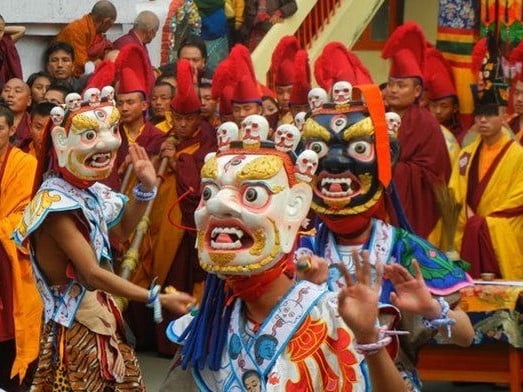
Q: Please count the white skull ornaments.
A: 12